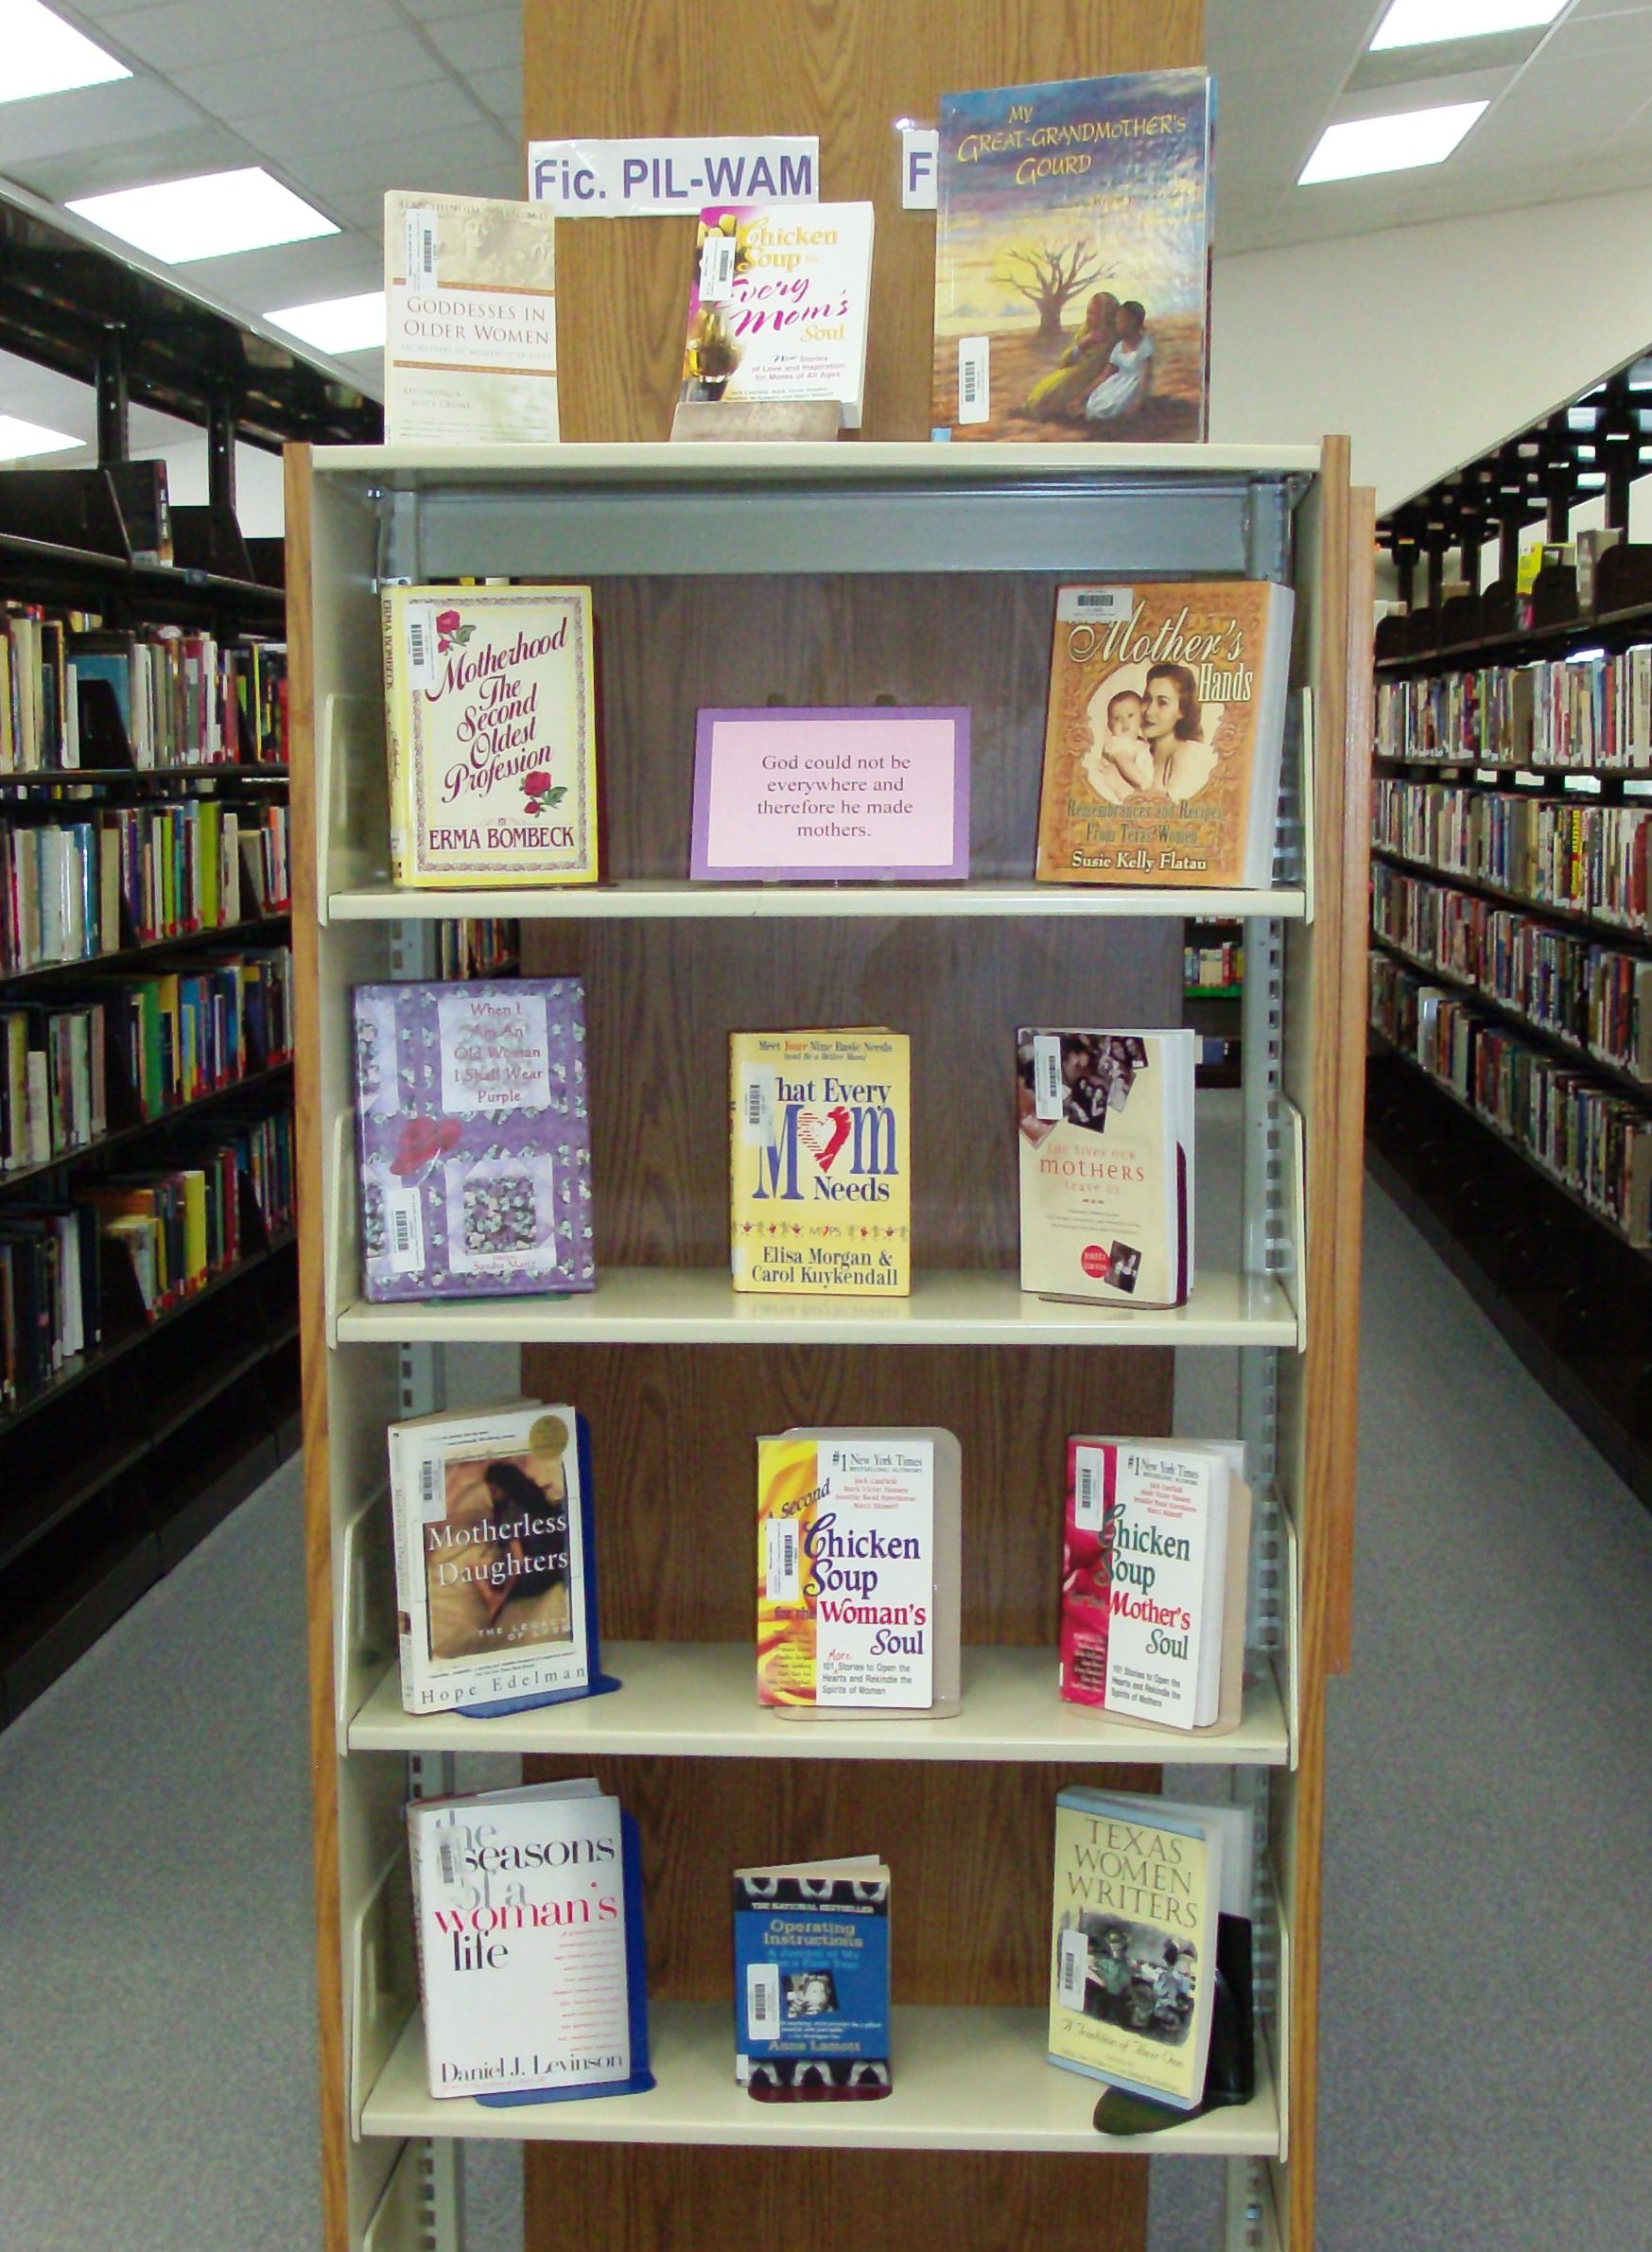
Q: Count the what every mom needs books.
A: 1